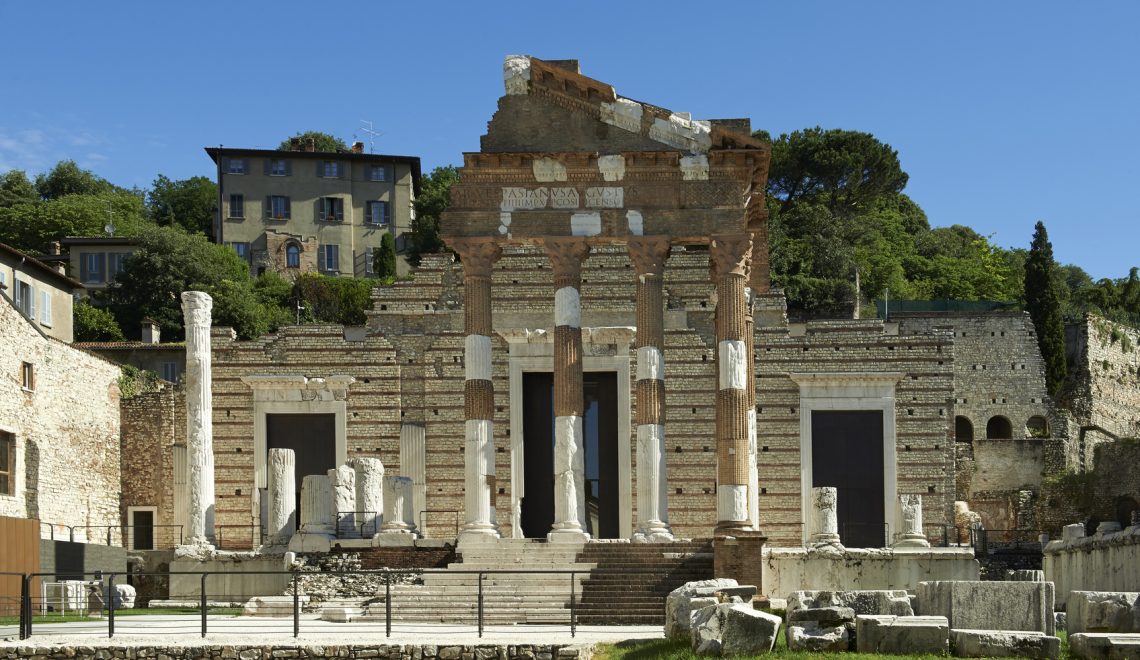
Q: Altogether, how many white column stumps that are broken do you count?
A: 7